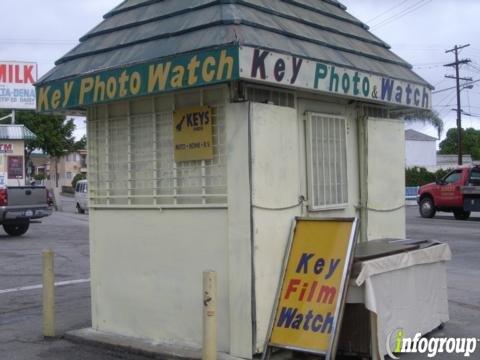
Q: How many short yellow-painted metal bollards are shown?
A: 2